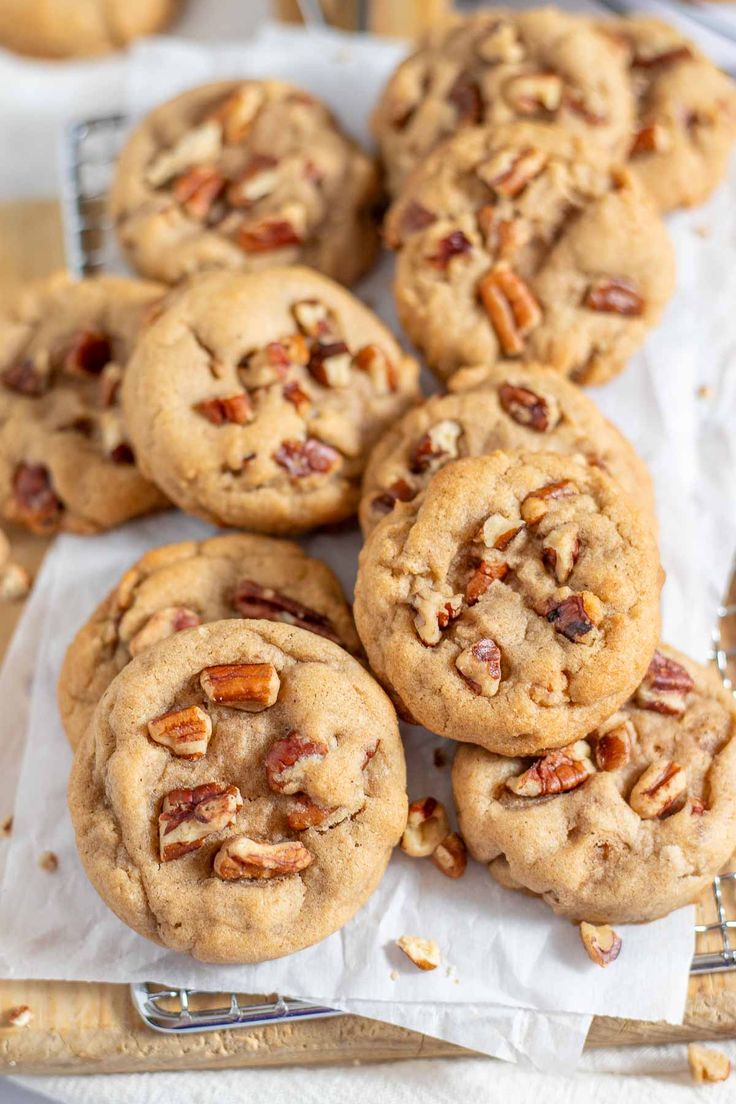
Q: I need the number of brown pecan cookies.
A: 11